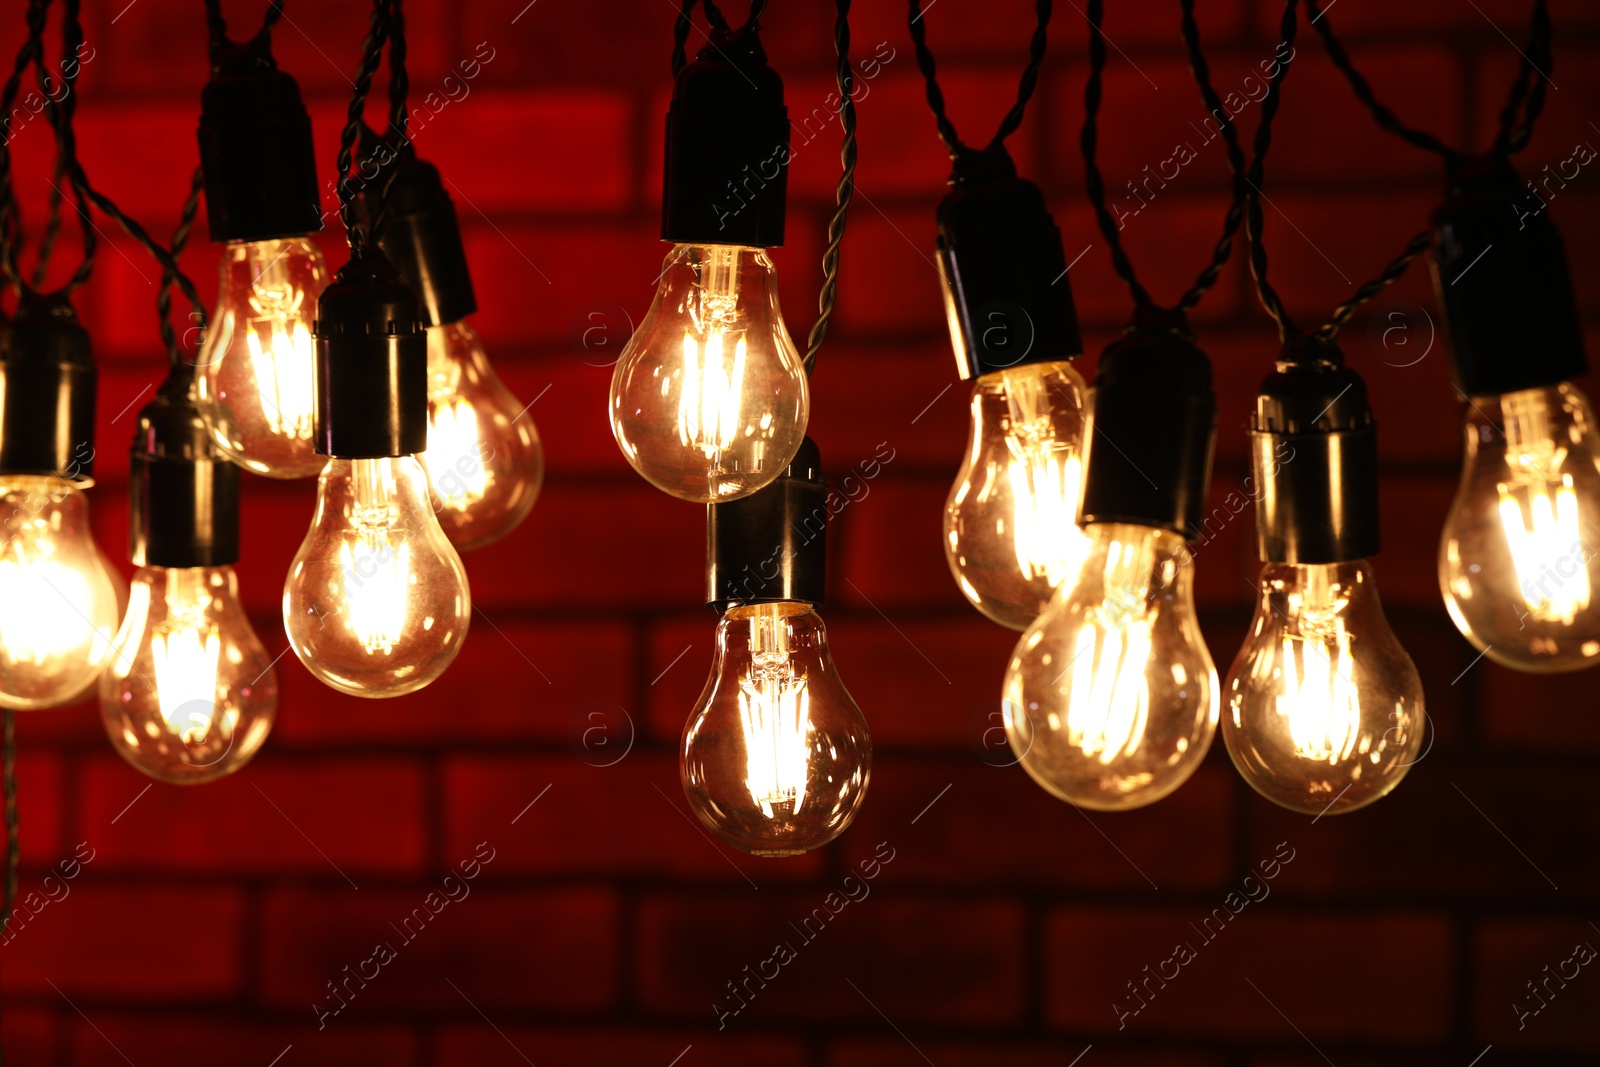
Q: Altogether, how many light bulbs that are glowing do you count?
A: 11